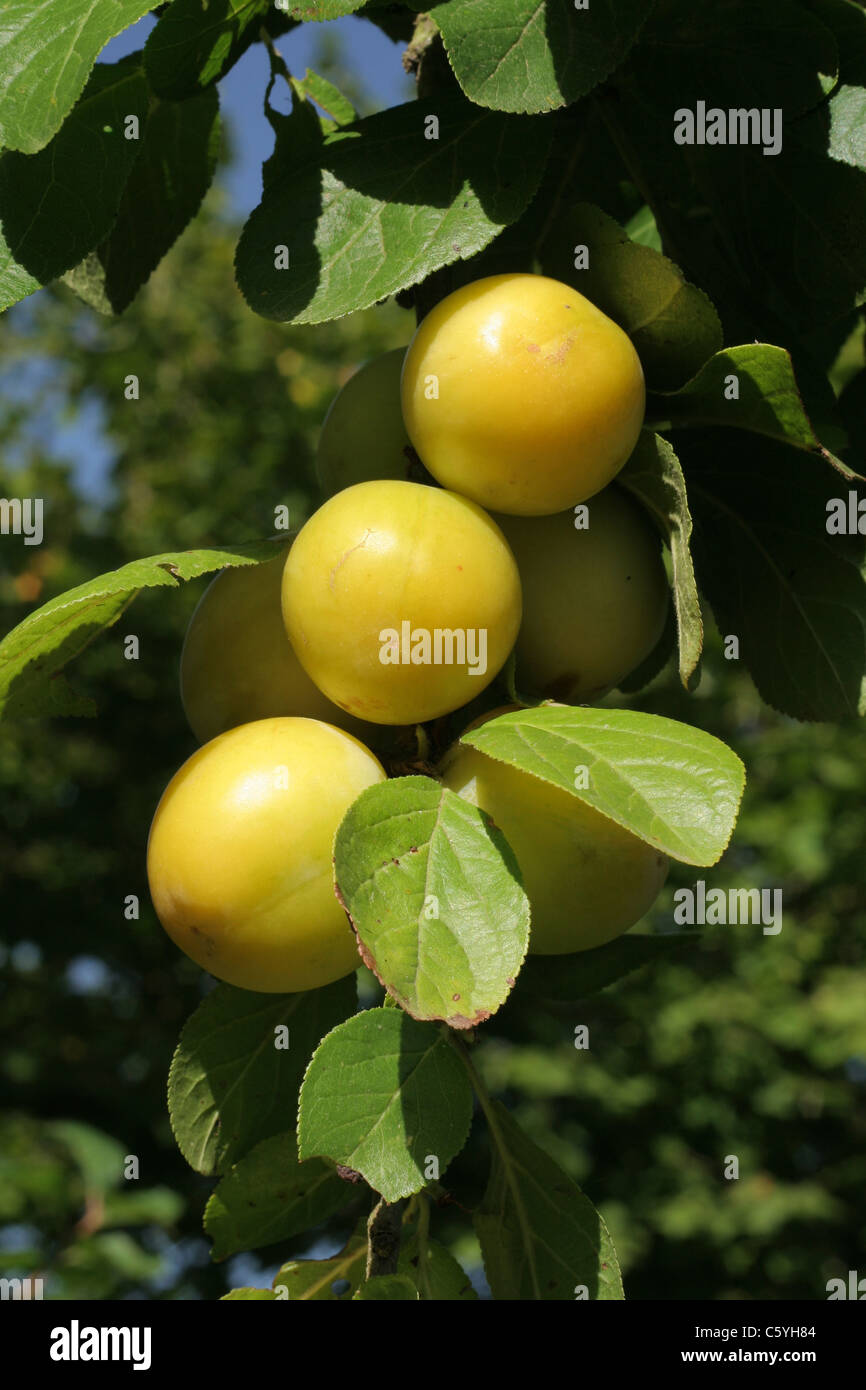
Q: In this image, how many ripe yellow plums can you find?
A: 7